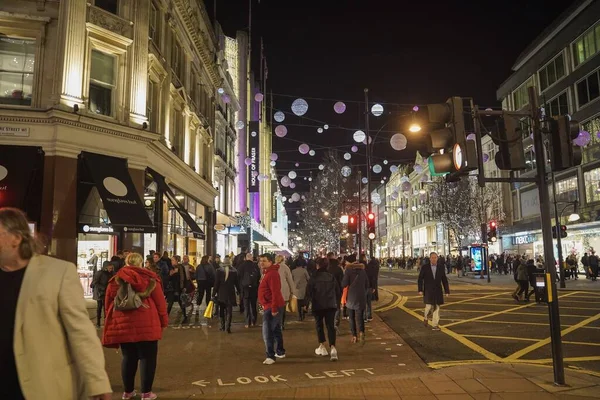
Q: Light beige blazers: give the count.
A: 1